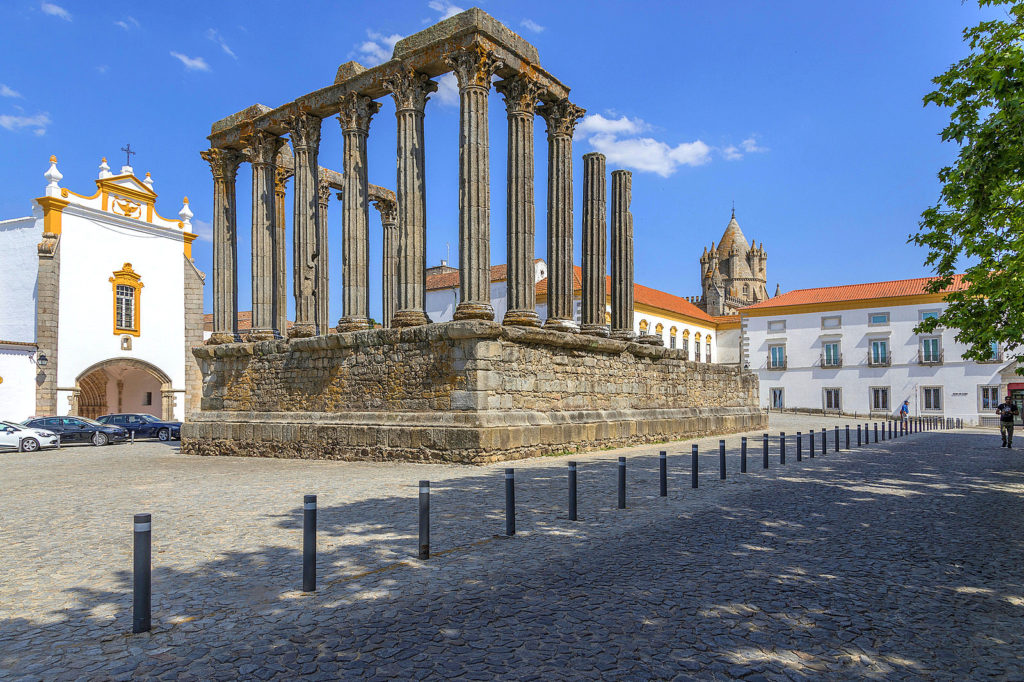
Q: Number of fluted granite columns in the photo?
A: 13